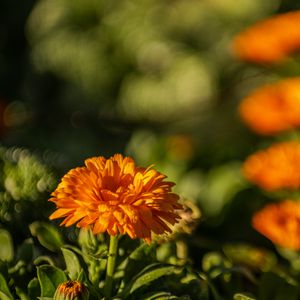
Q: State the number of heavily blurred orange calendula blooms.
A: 4